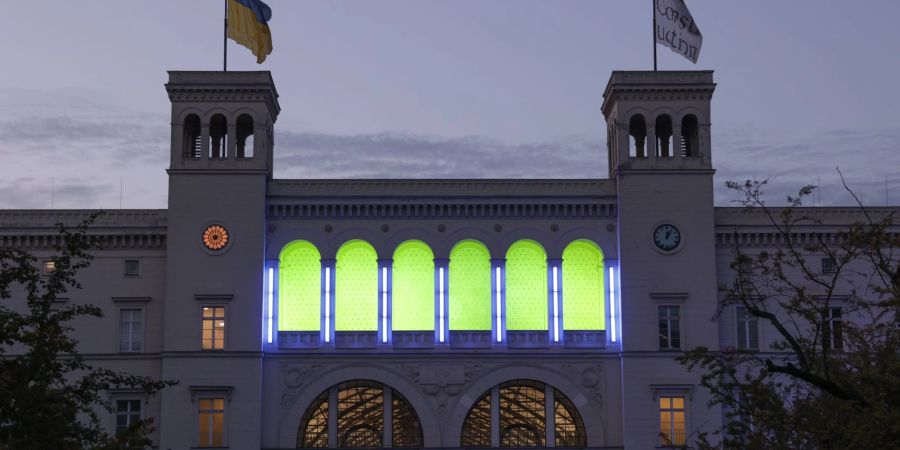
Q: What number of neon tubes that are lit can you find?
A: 7